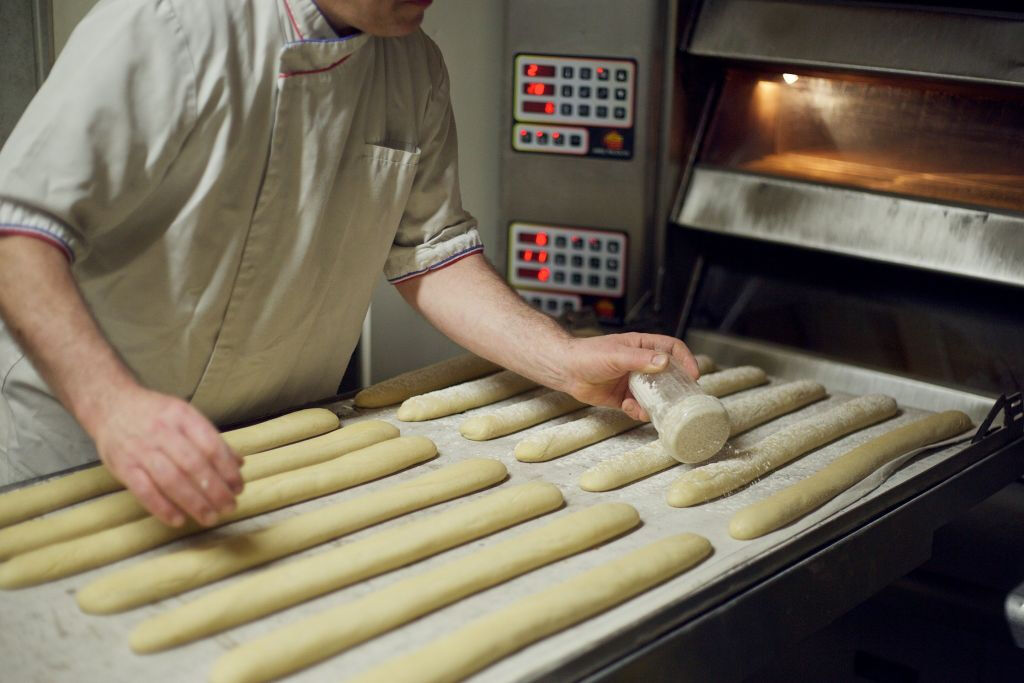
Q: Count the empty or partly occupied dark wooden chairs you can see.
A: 0